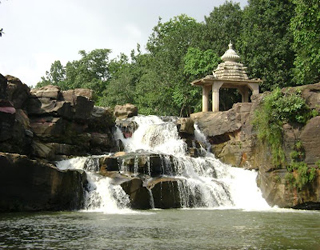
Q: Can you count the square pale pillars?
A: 4